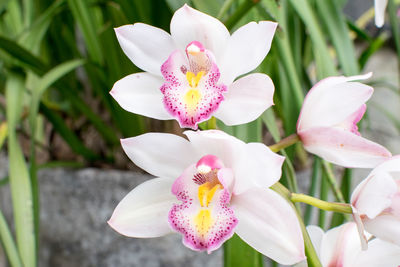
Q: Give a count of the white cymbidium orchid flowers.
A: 5